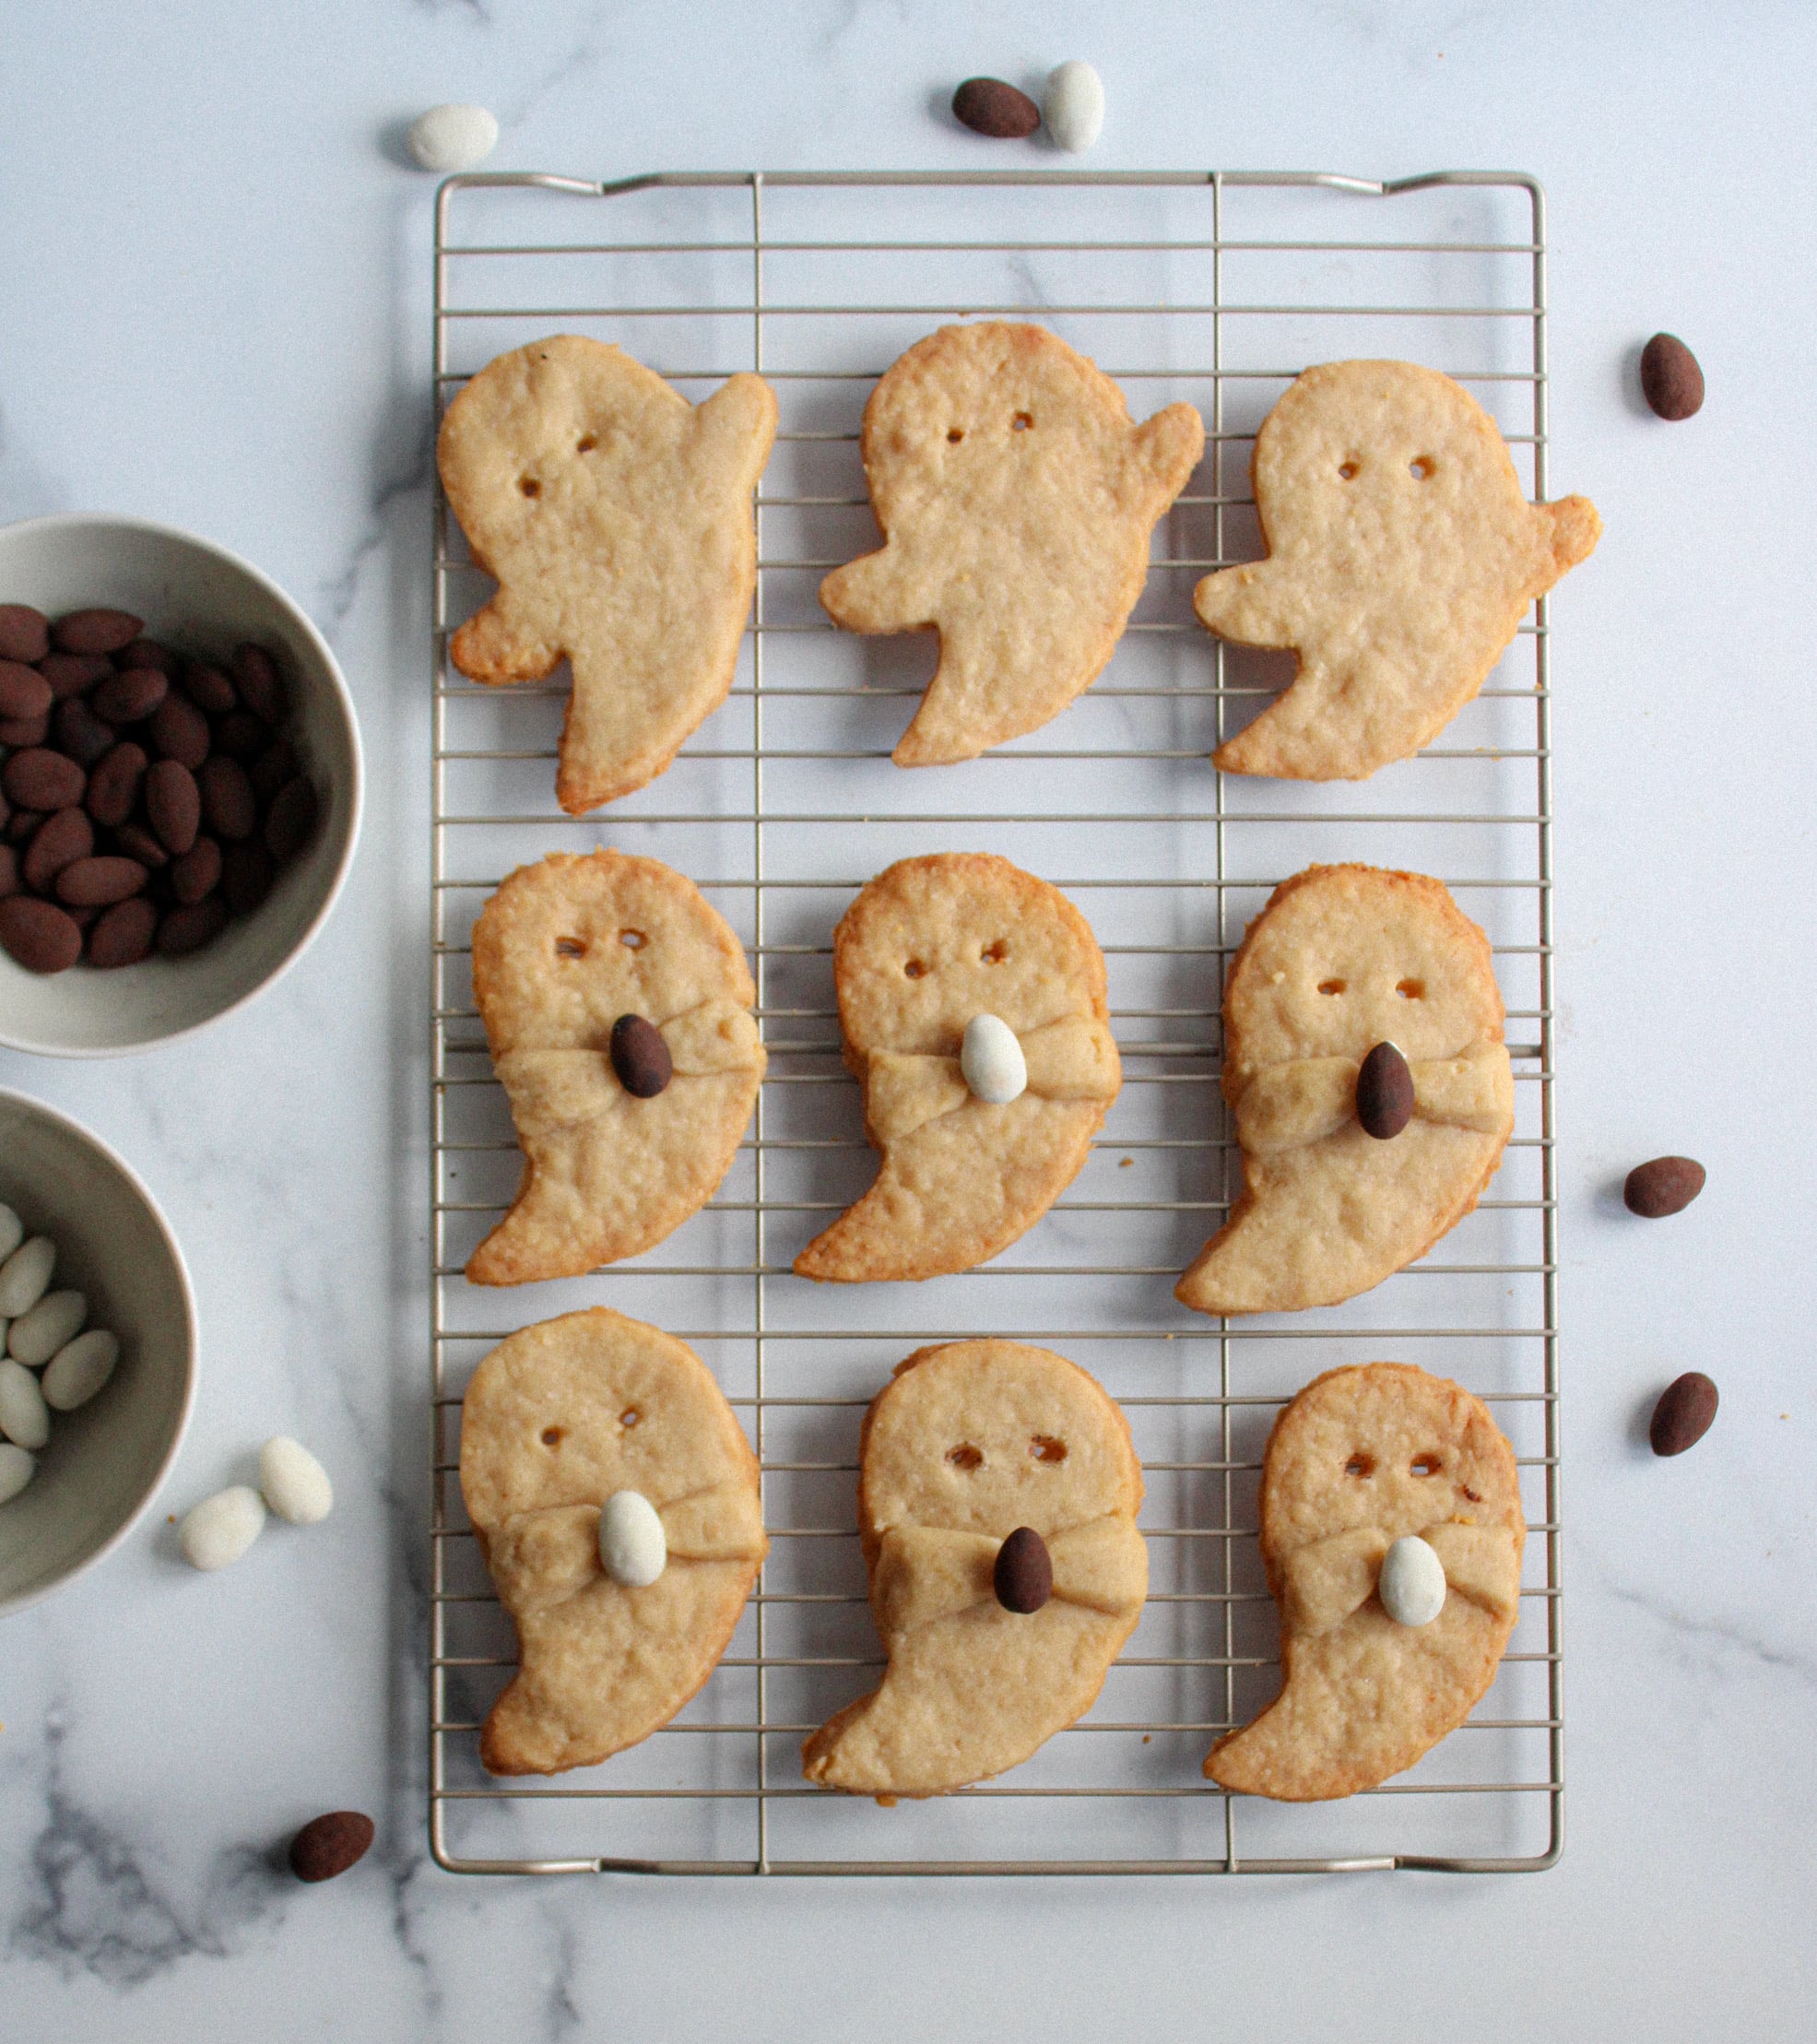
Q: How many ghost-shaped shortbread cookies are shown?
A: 9